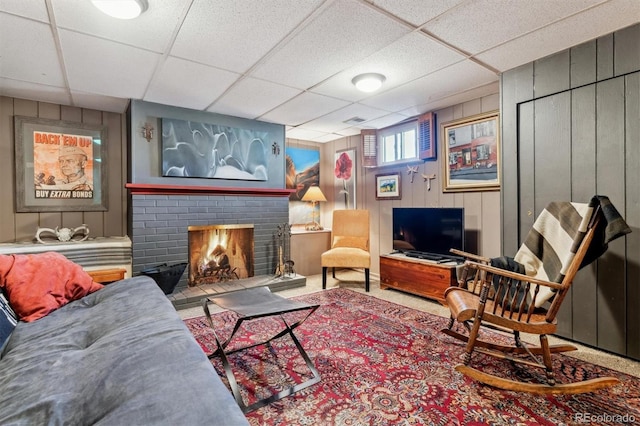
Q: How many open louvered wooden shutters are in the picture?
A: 2